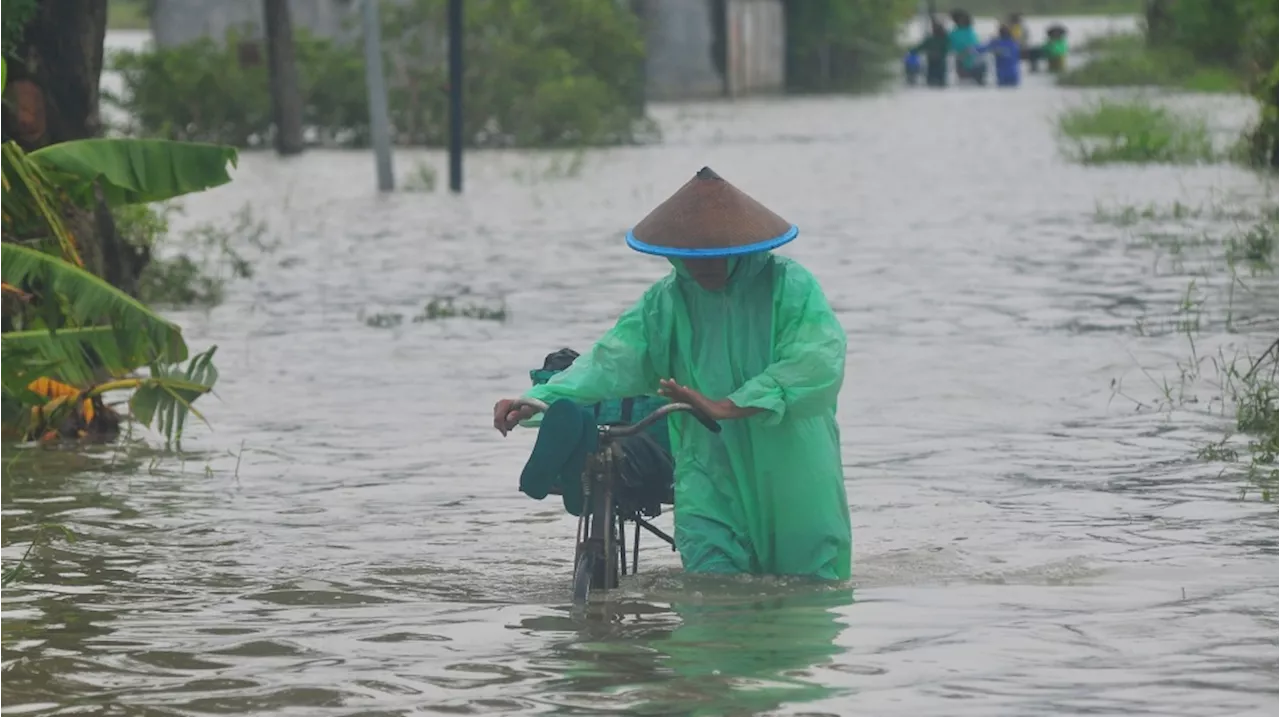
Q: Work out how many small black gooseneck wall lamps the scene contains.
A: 0